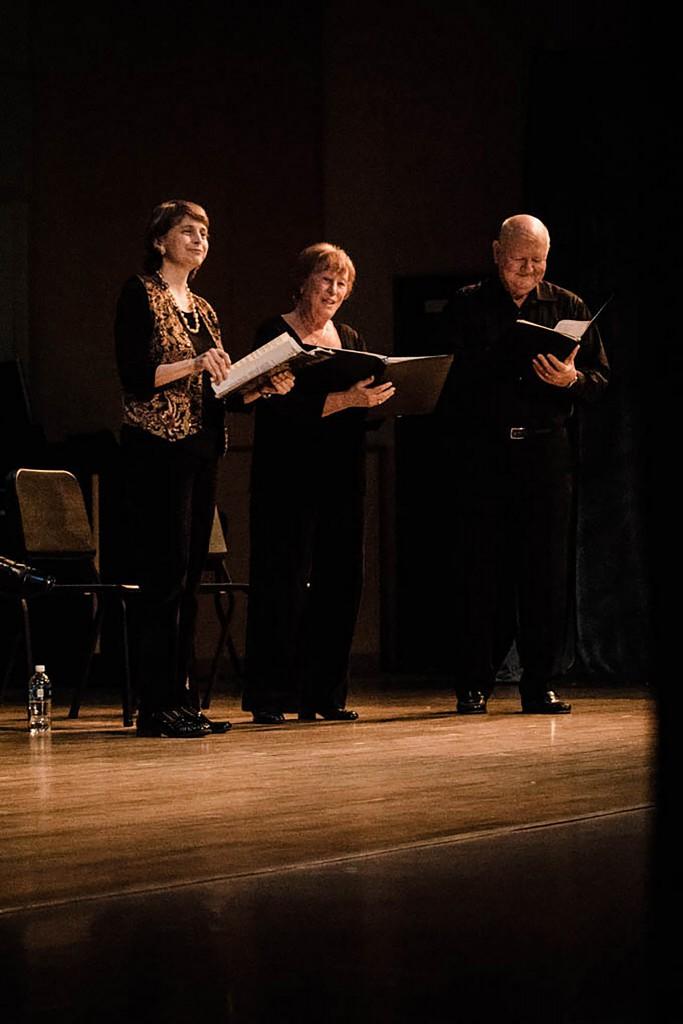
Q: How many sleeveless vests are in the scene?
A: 1